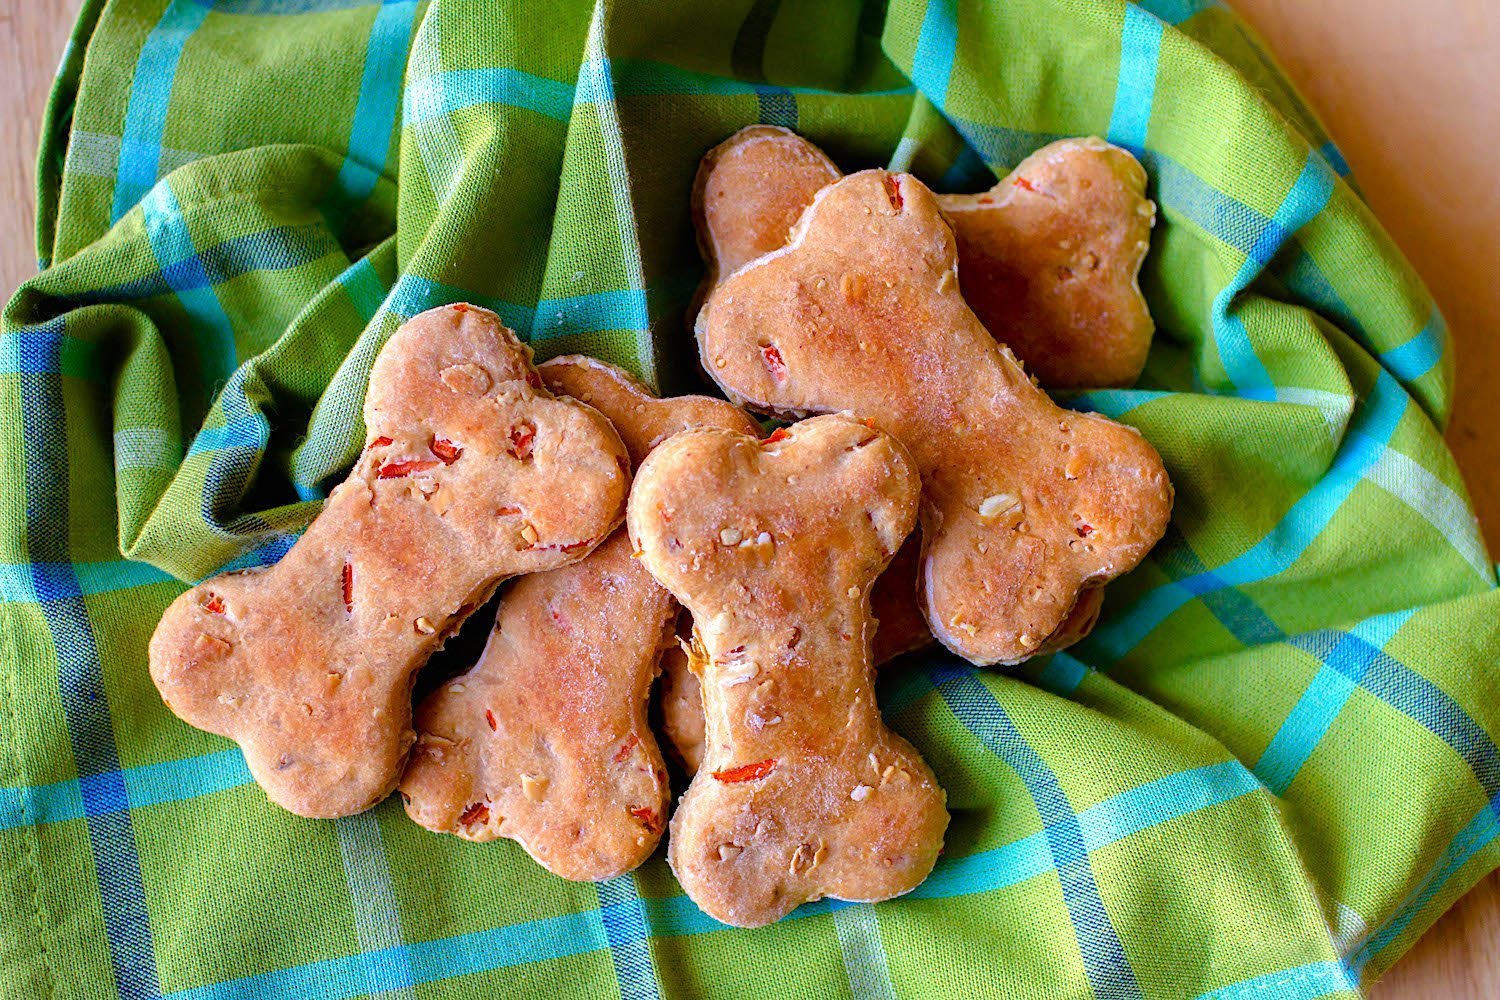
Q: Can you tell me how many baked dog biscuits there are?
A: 6